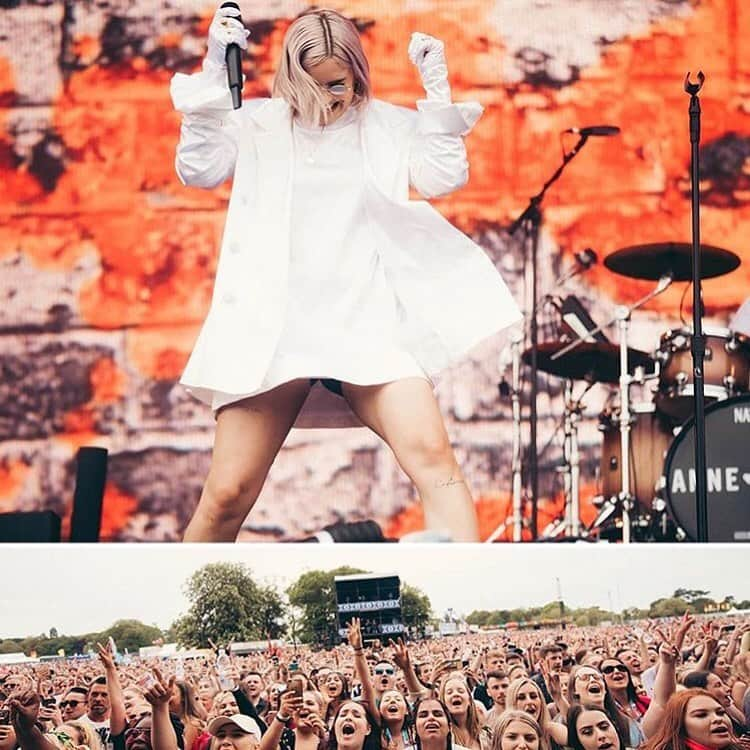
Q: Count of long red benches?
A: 0